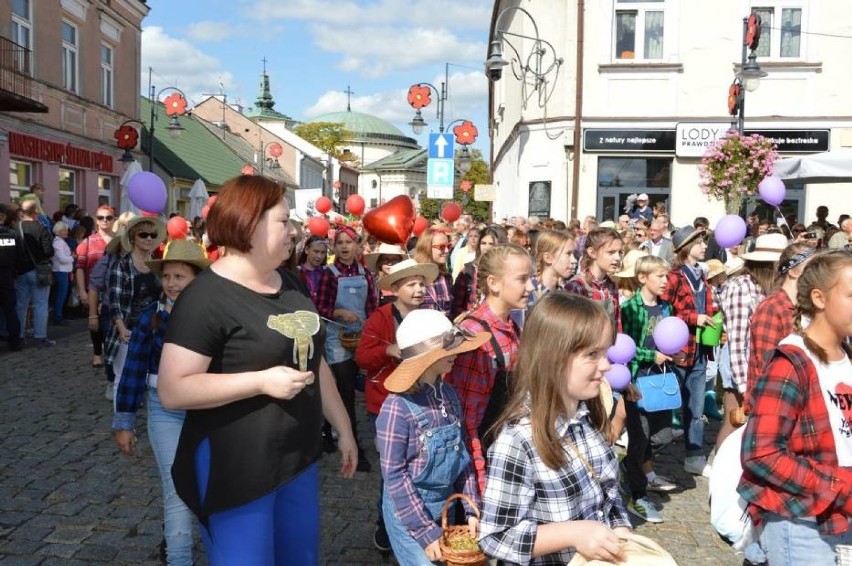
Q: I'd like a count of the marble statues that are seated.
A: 0